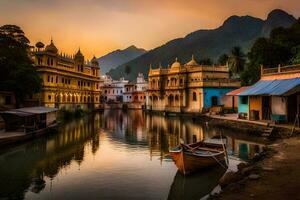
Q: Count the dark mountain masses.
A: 2